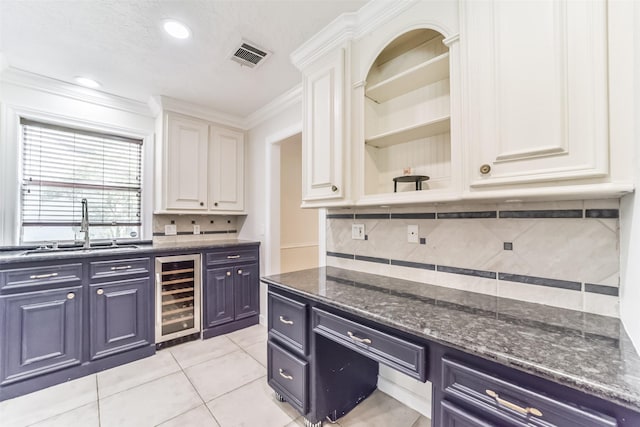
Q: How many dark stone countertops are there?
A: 2